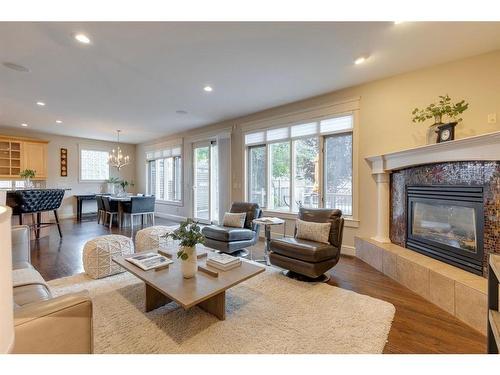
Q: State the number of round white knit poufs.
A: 2